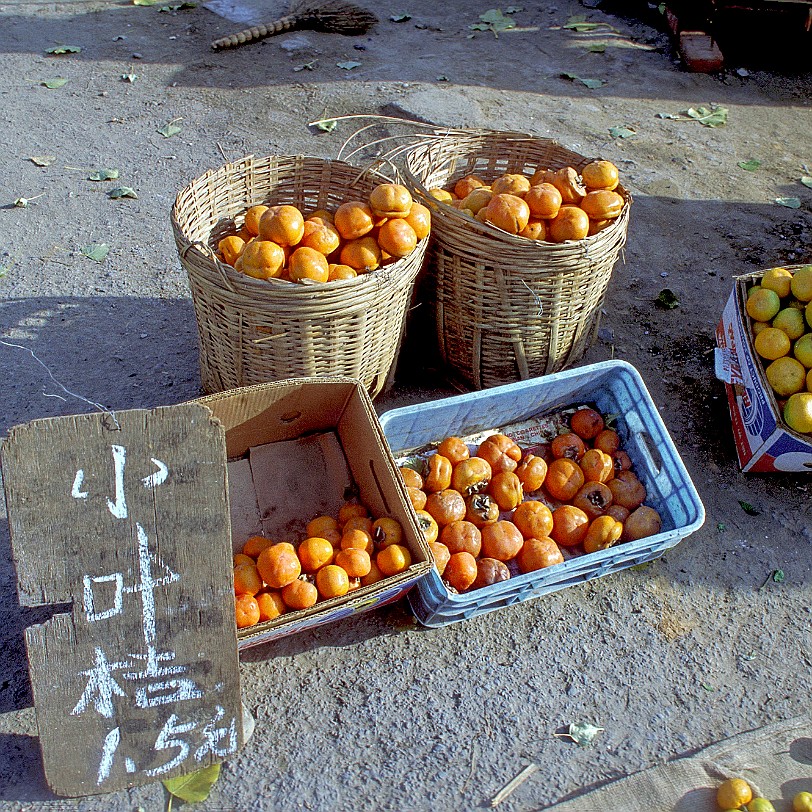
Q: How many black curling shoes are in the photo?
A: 0